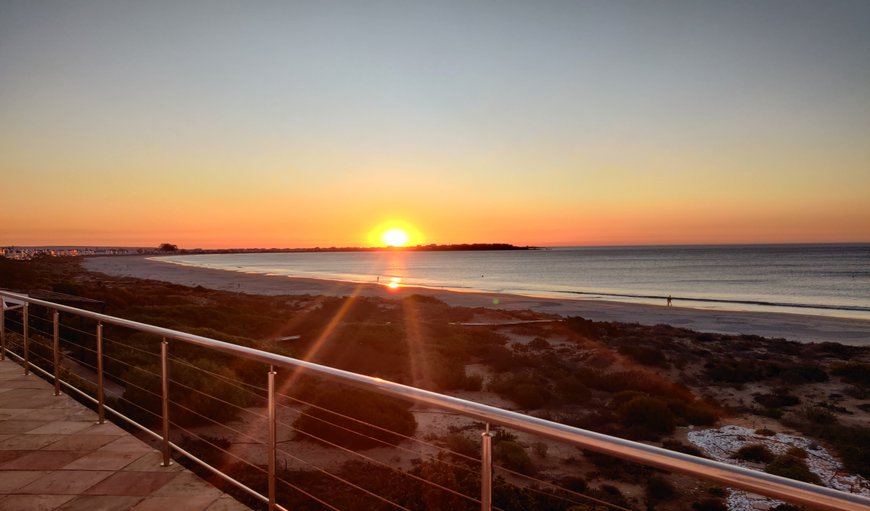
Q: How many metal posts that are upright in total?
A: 7